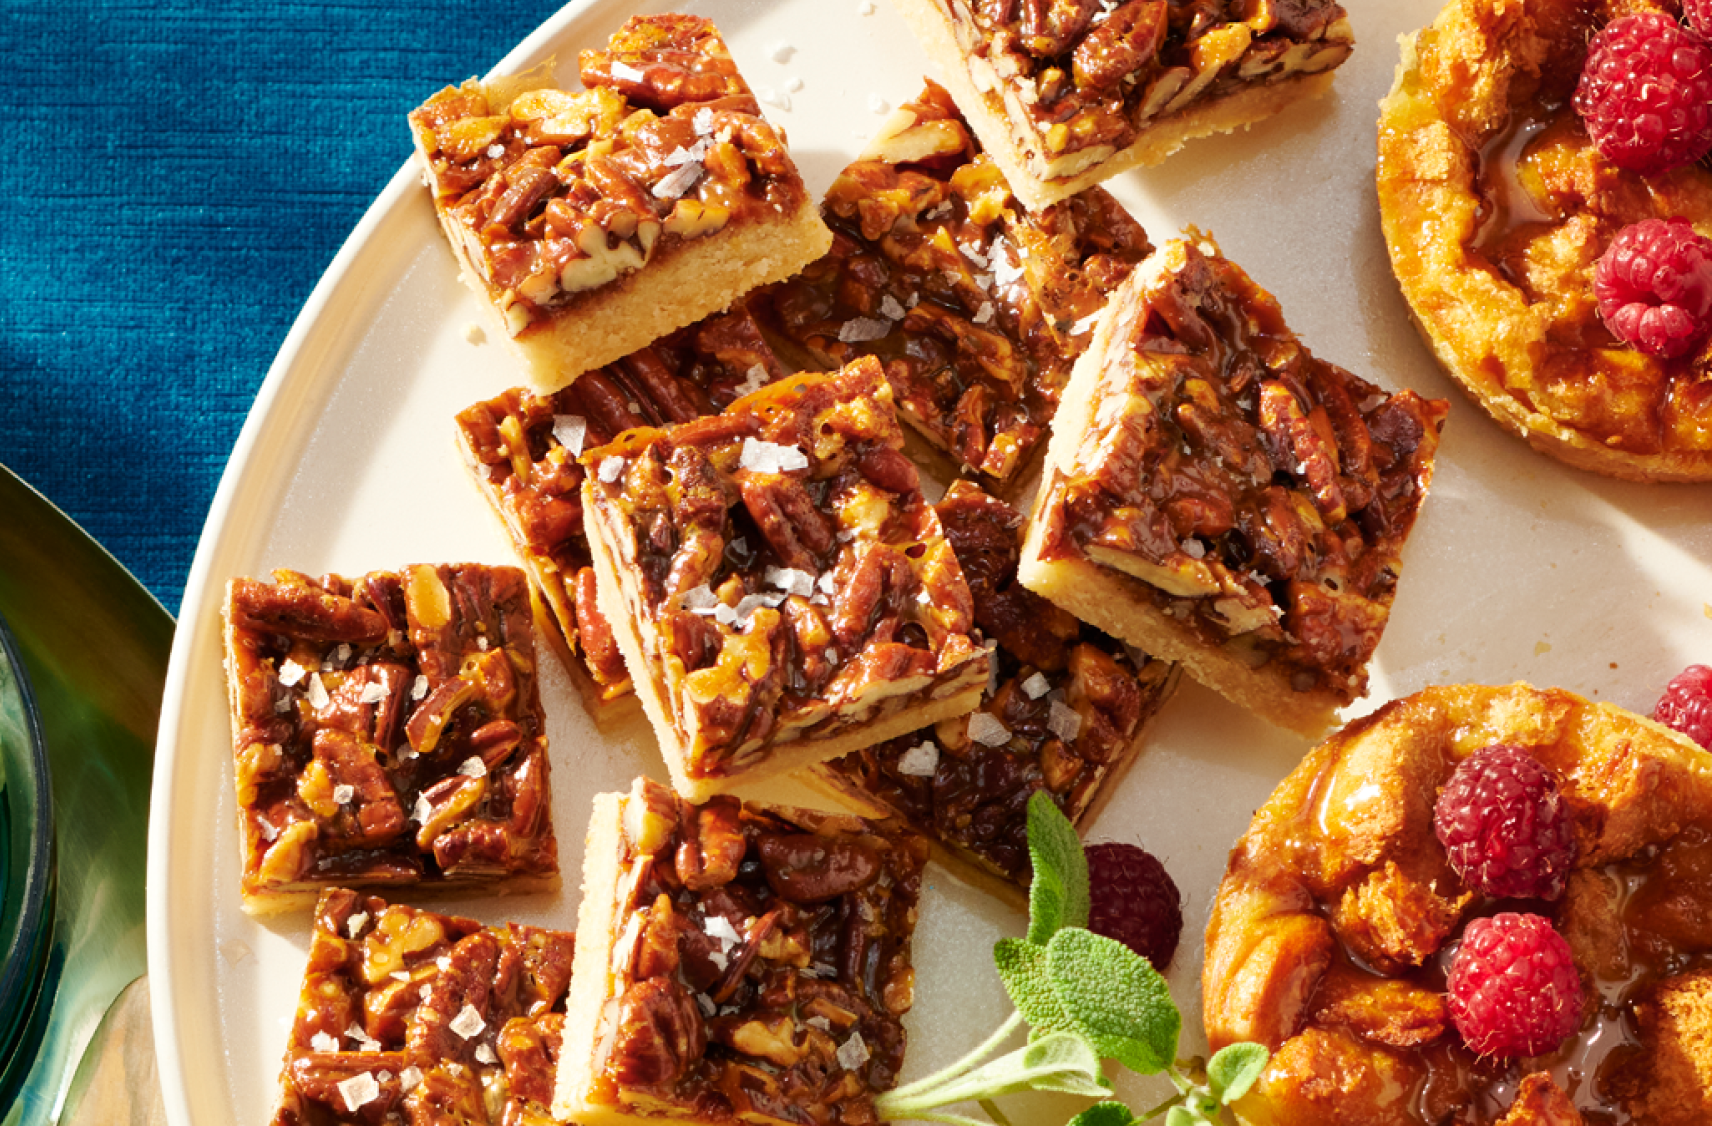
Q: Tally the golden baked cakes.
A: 2